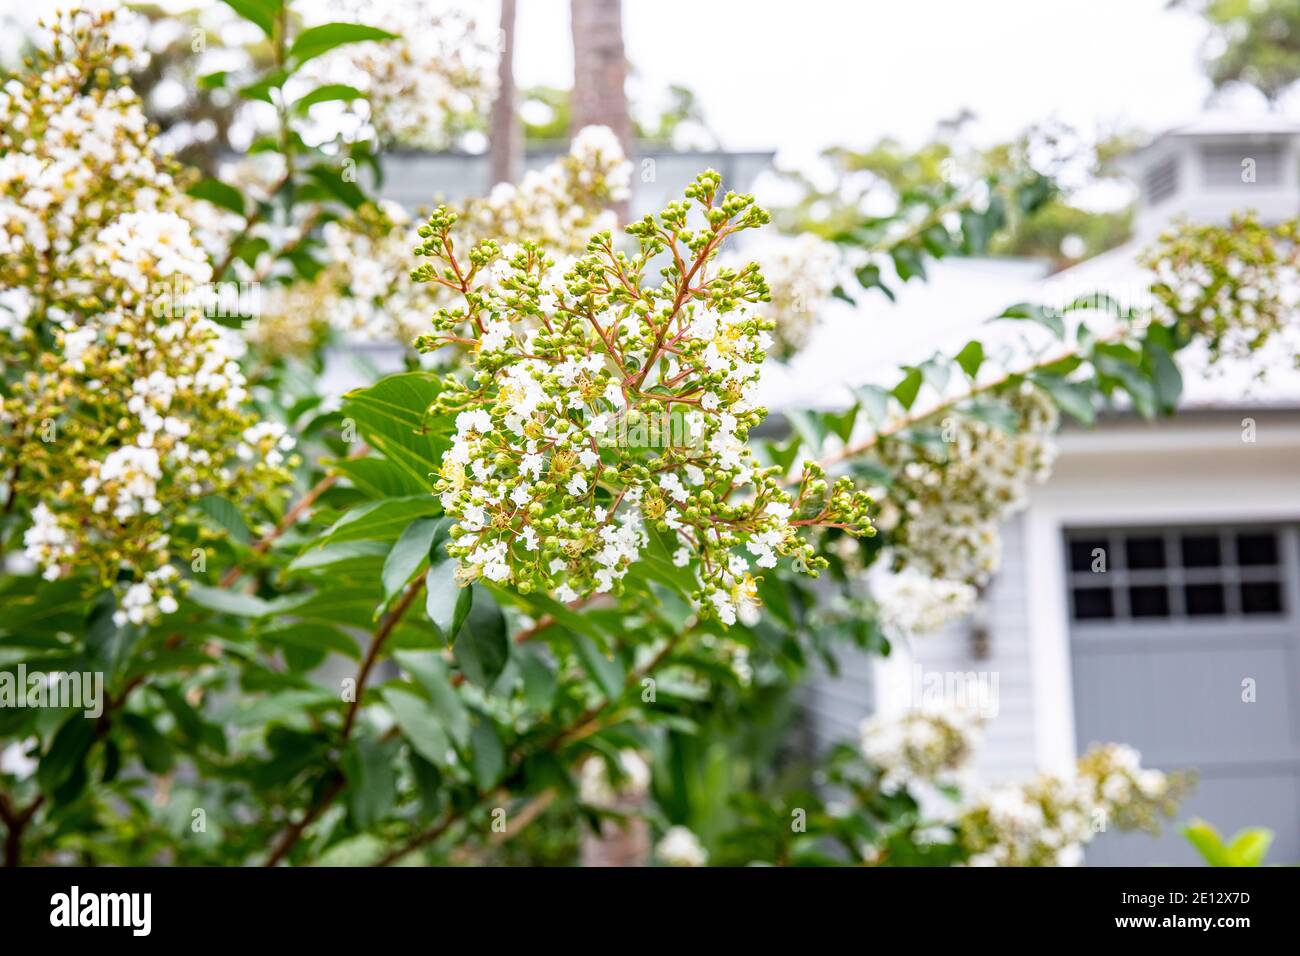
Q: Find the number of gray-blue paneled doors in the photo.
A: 1